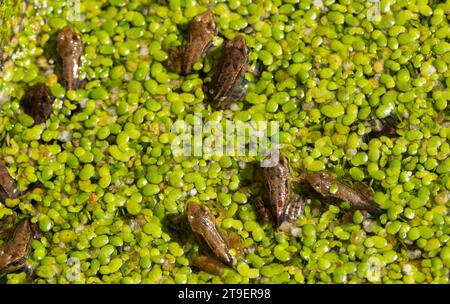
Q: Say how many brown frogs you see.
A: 9